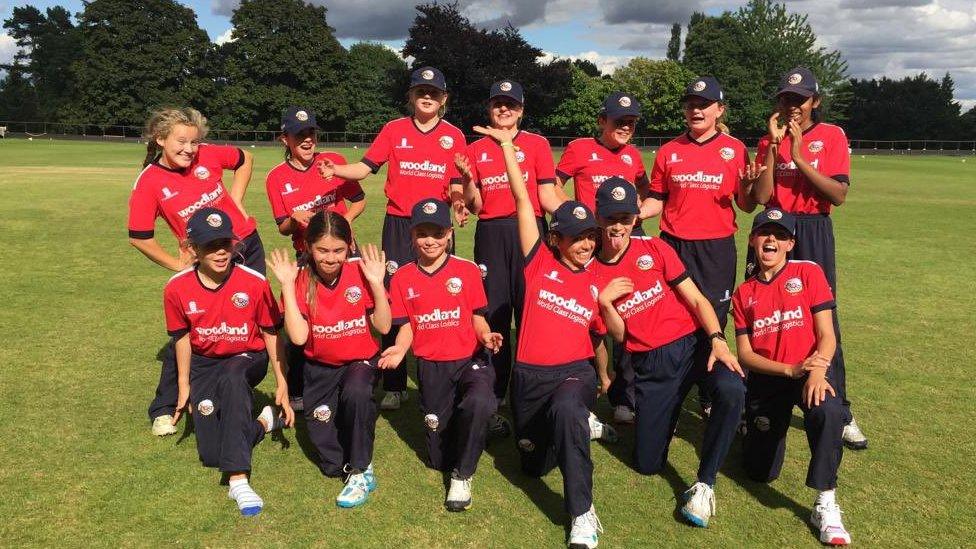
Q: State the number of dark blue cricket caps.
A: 11